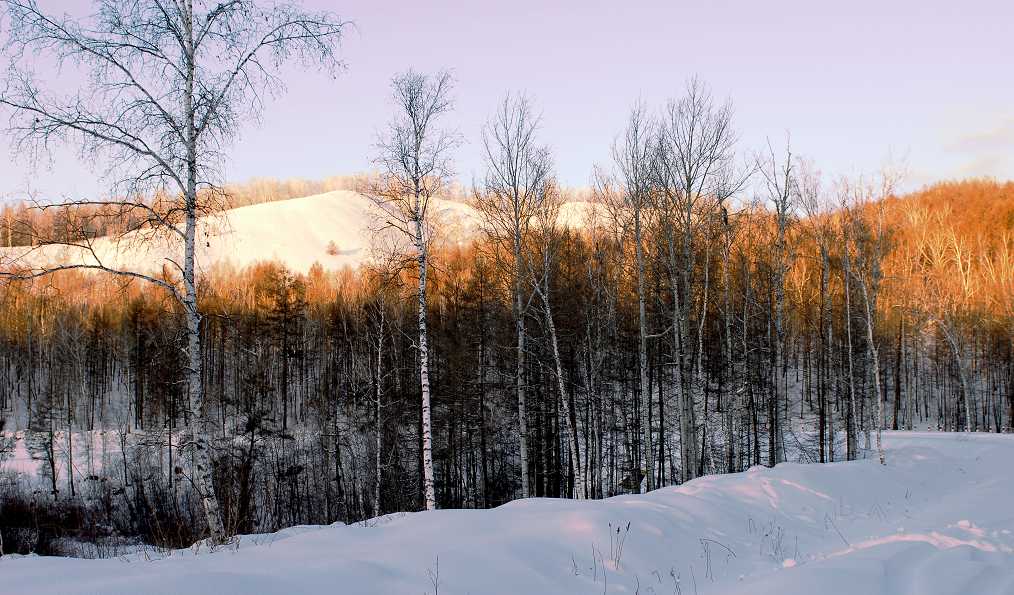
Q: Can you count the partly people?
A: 0